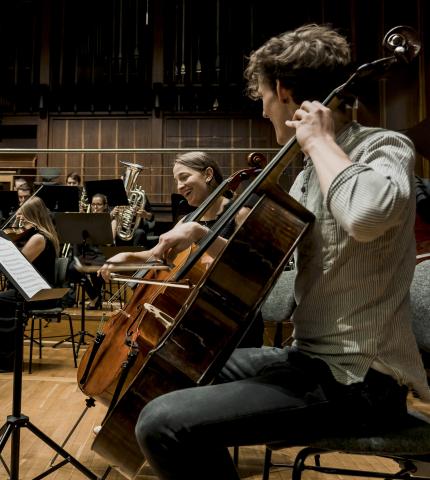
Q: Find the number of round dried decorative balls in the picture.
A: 0